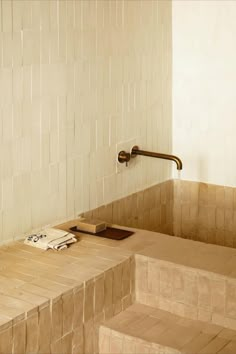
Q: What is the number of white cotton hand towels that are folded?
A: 1